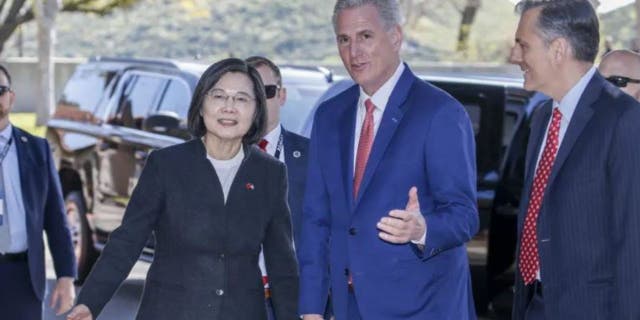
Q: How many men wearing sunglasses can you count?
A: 3